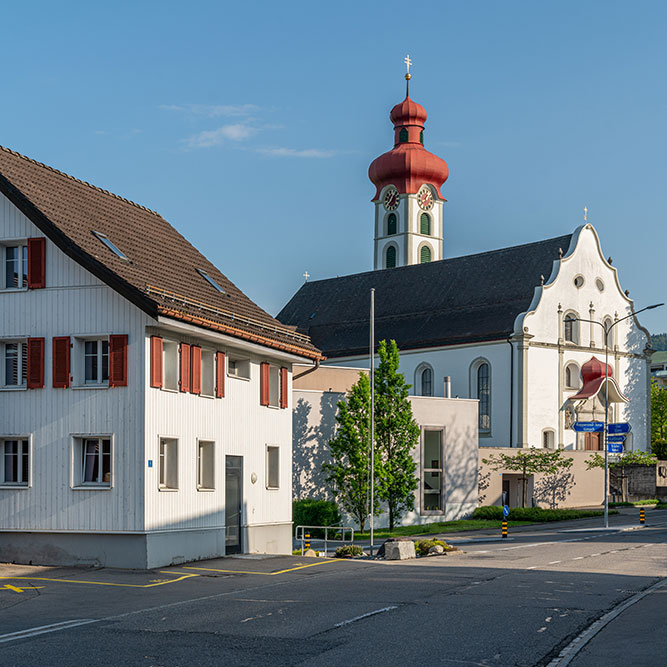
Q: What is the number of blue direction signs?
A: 4